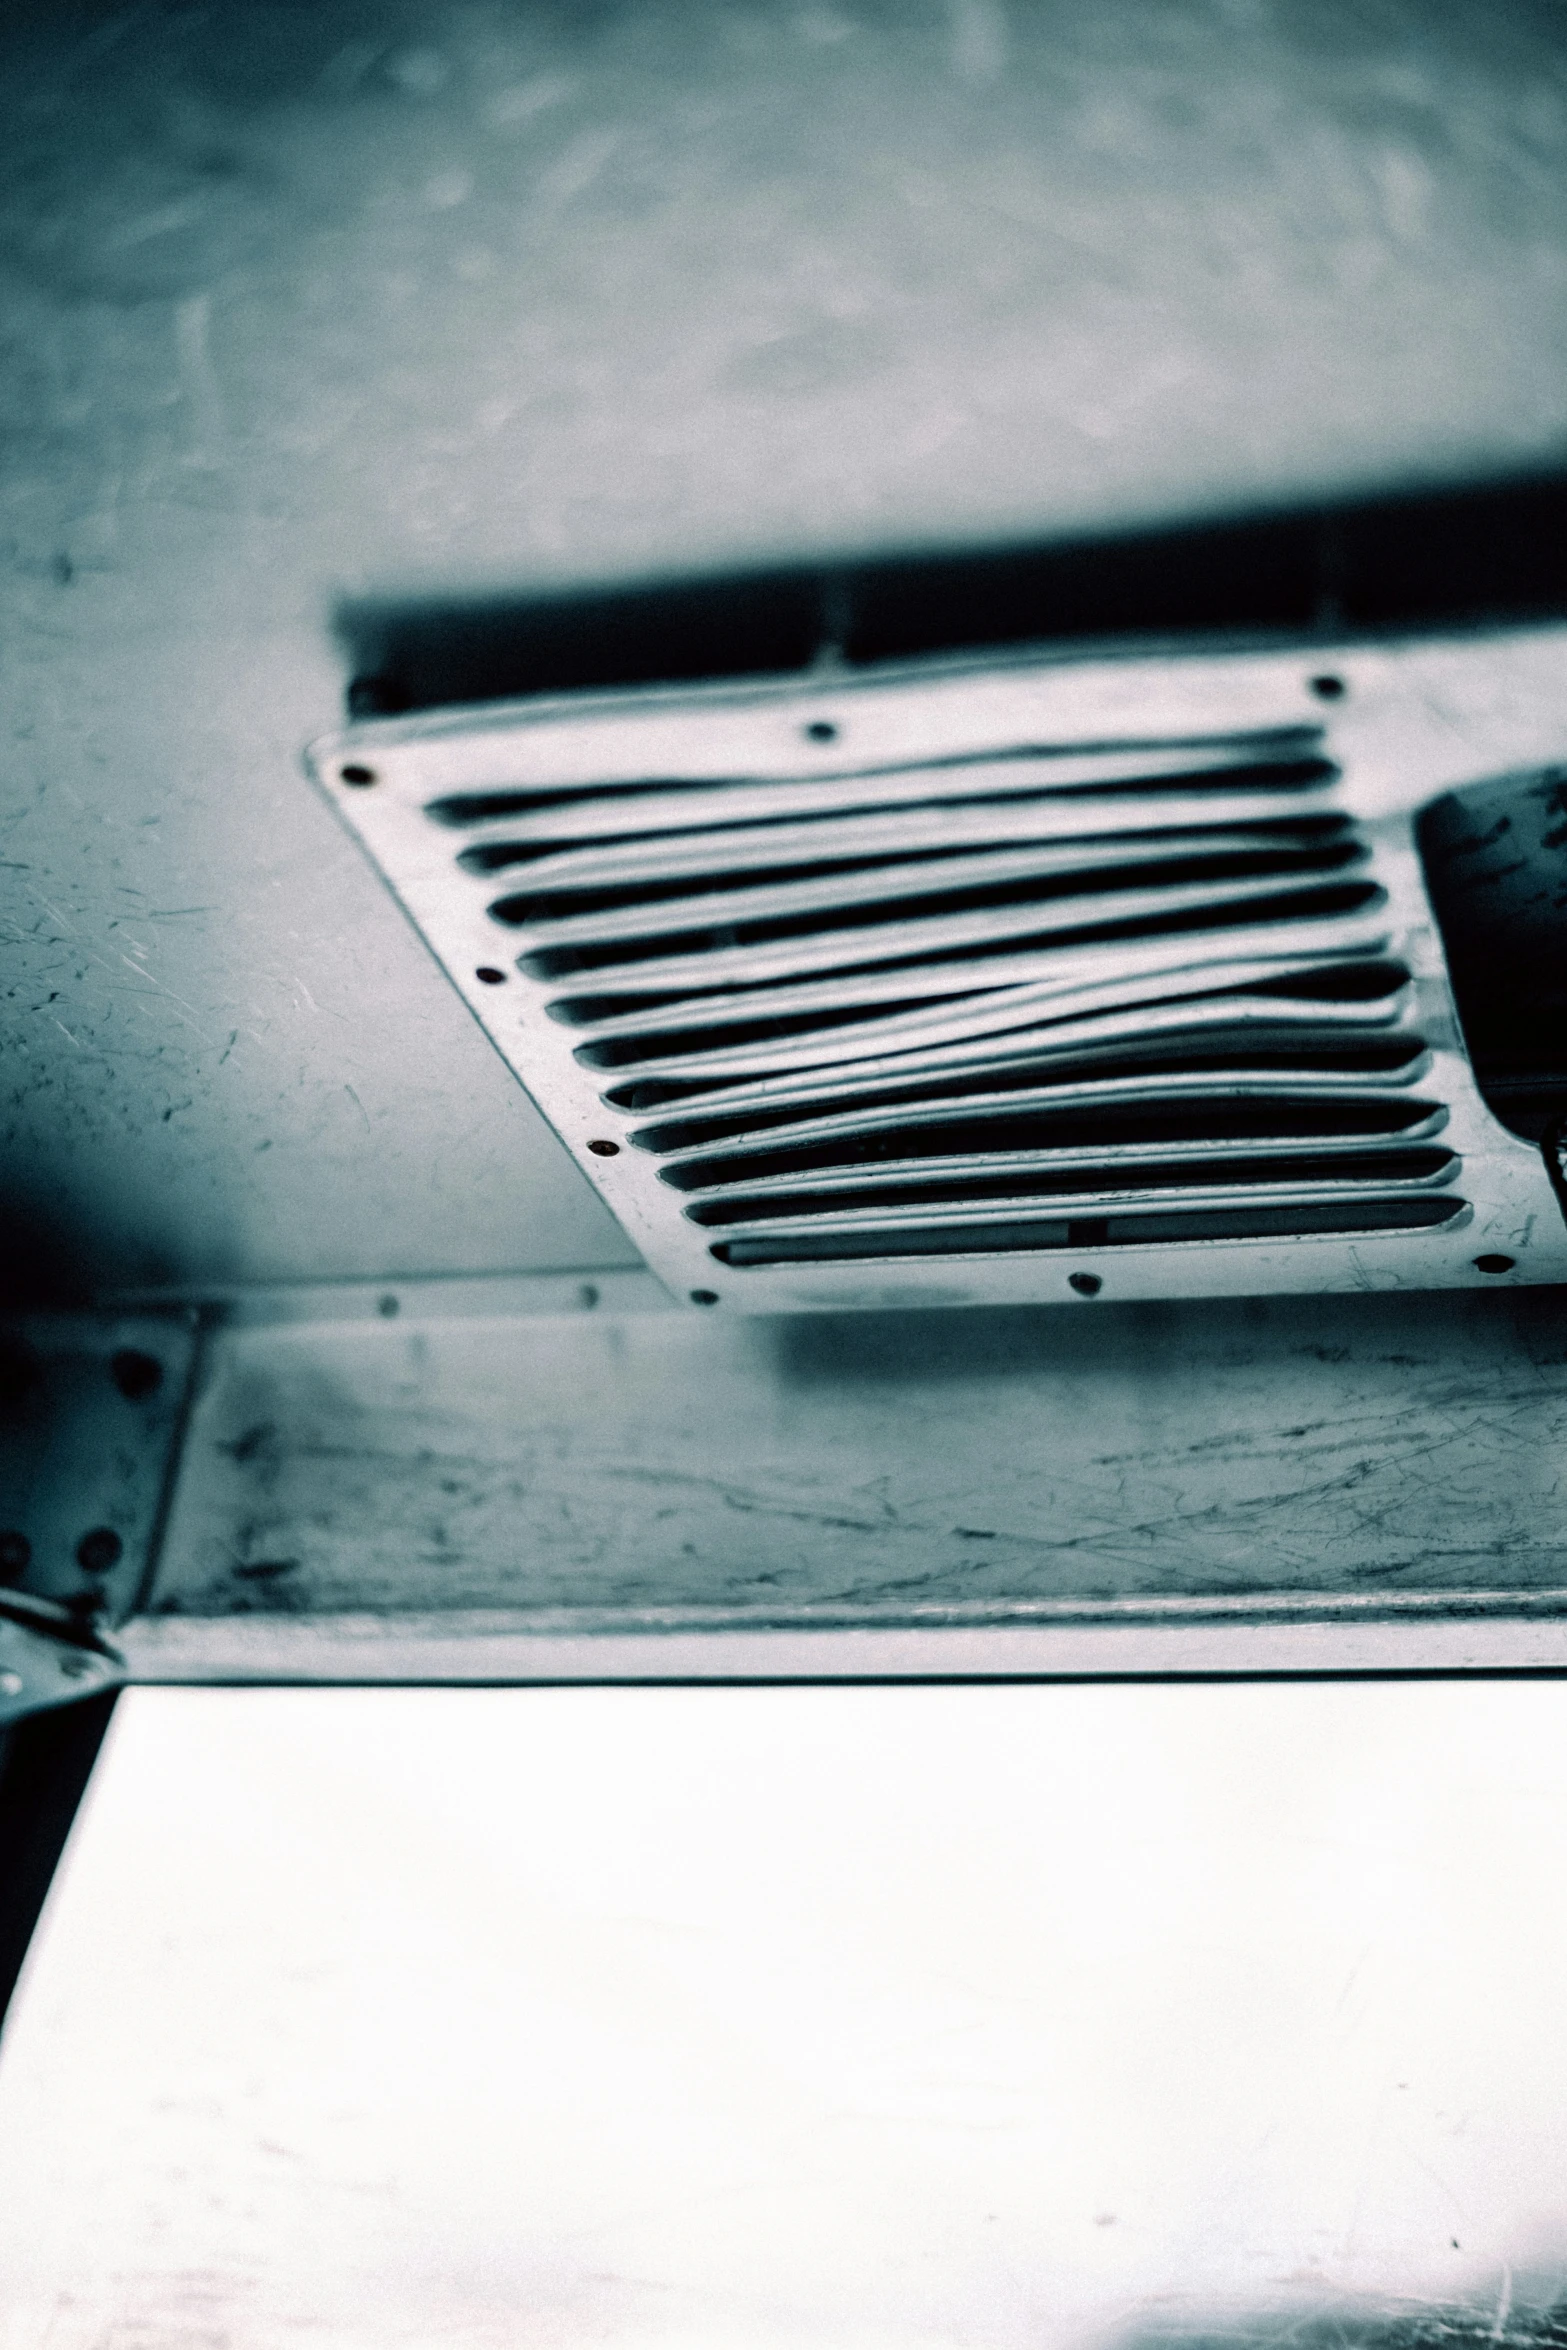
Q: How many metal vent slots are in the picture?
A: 11